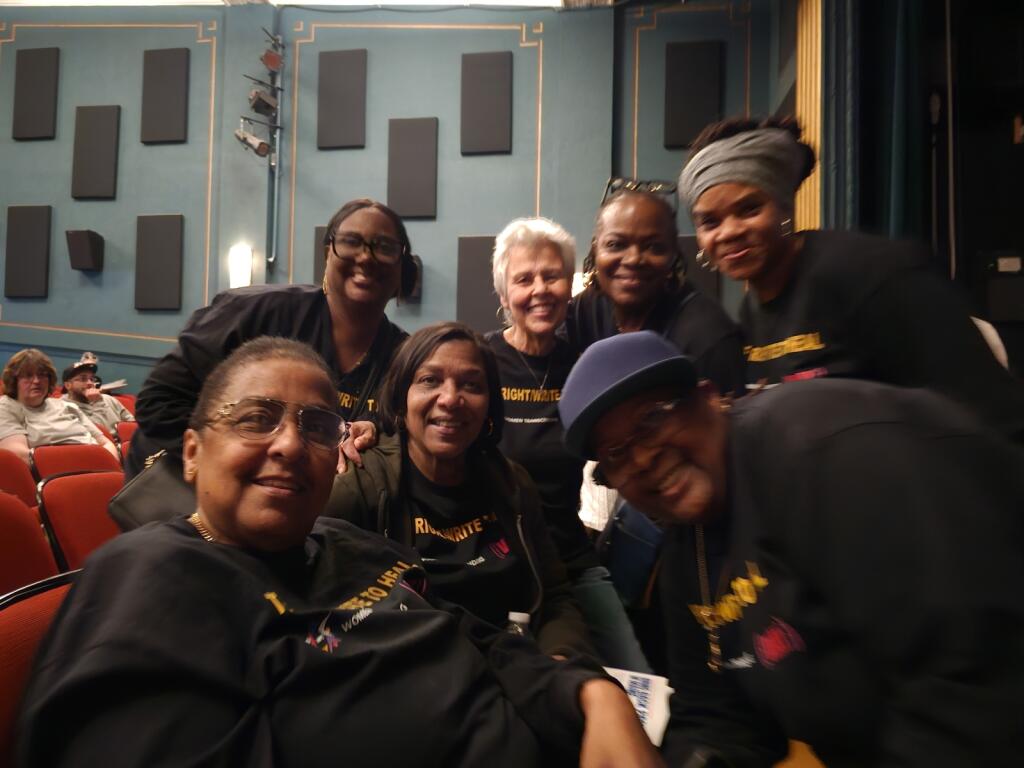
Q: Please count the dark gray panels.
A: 12